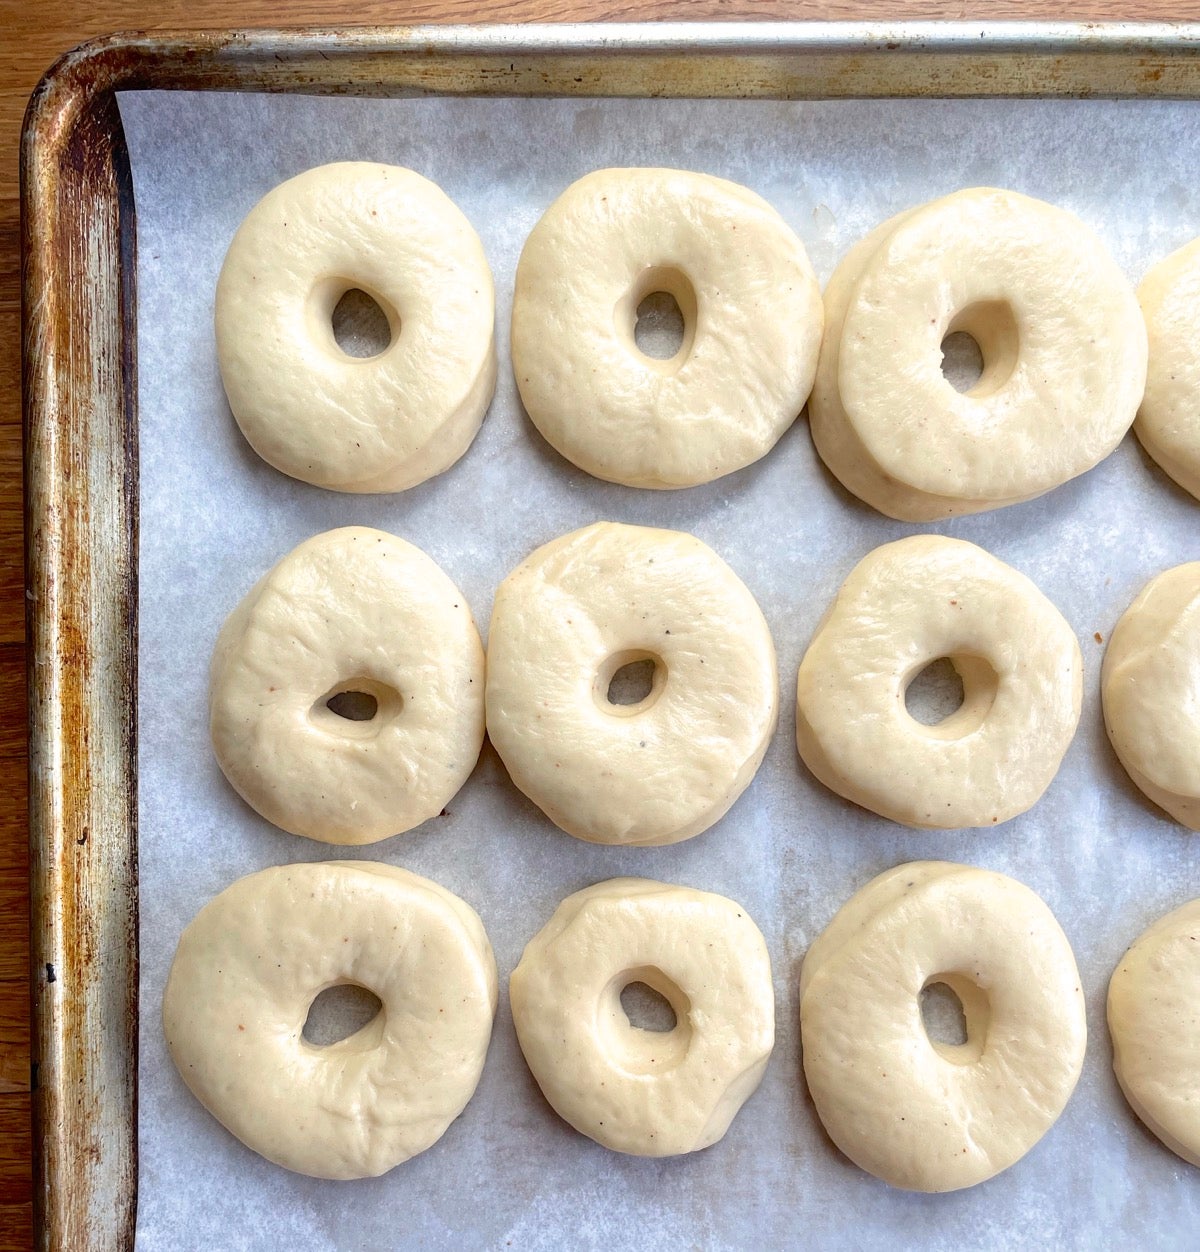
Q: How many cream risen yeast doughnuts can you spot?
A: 12